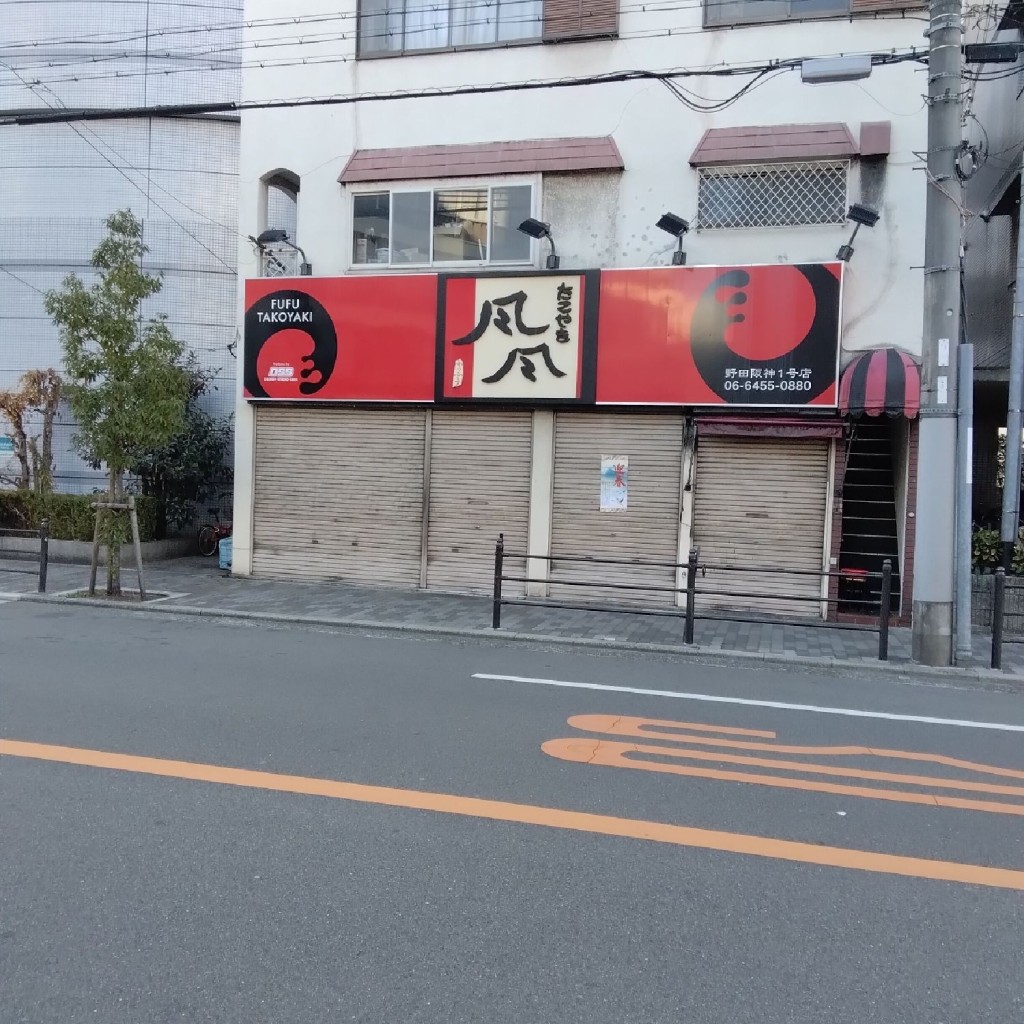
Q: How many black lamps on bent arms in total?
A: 4